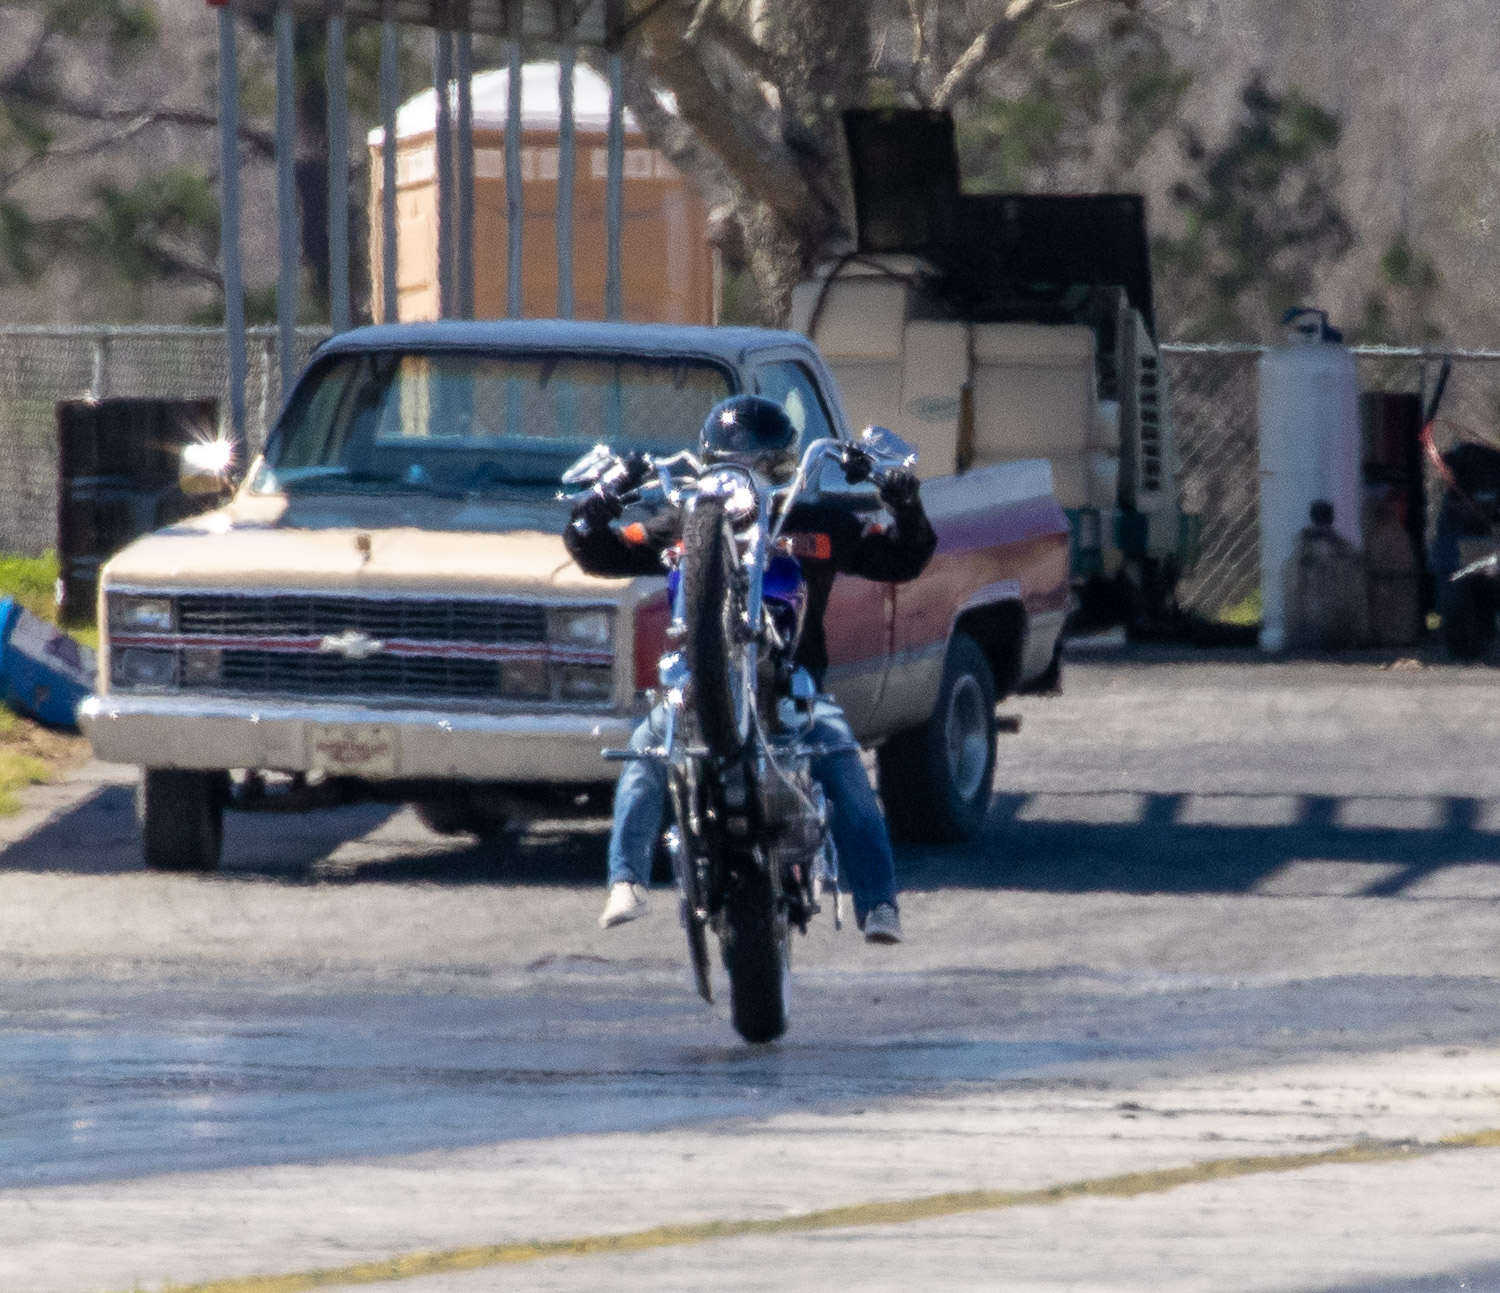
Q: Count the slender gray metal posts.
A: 9